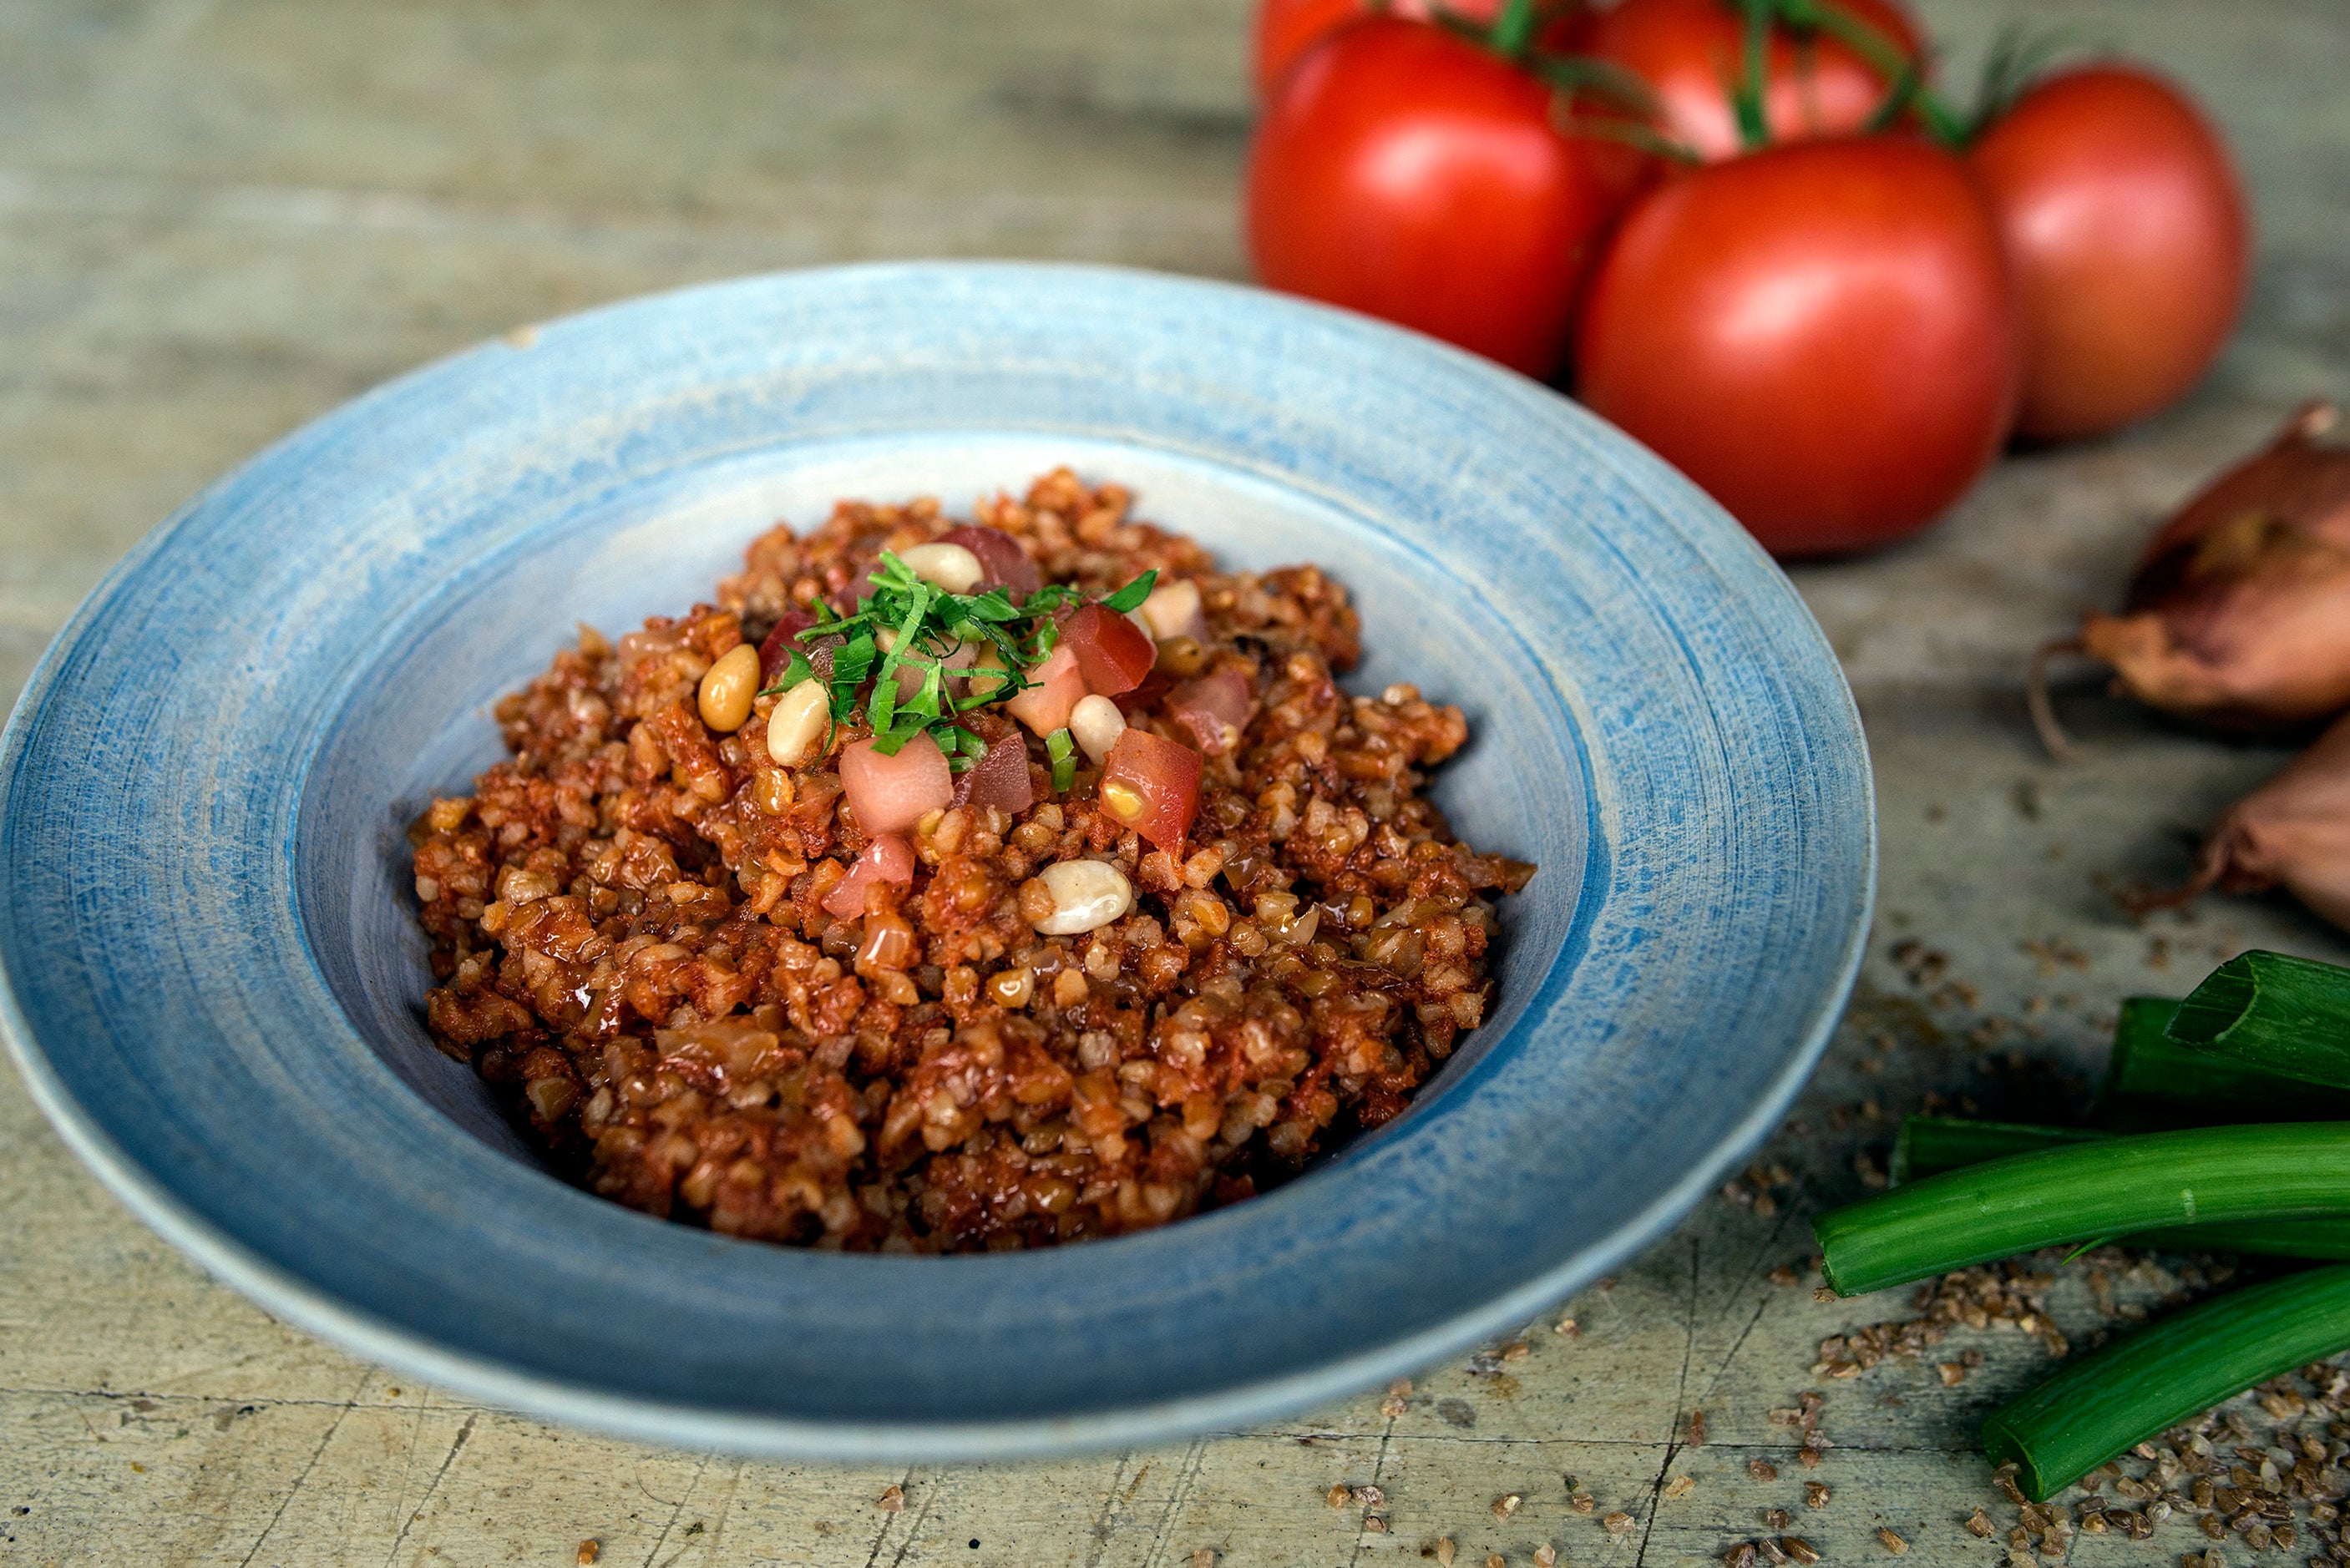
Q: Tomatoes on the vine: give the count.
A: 5